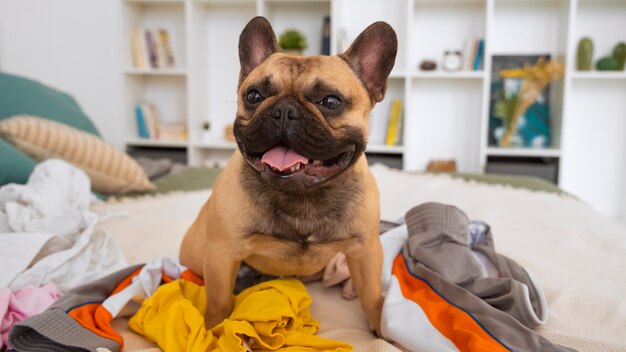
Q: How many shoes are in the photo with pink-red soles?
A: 0